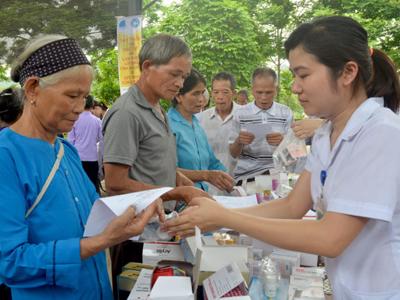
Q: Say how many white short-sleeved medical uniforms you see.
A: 1